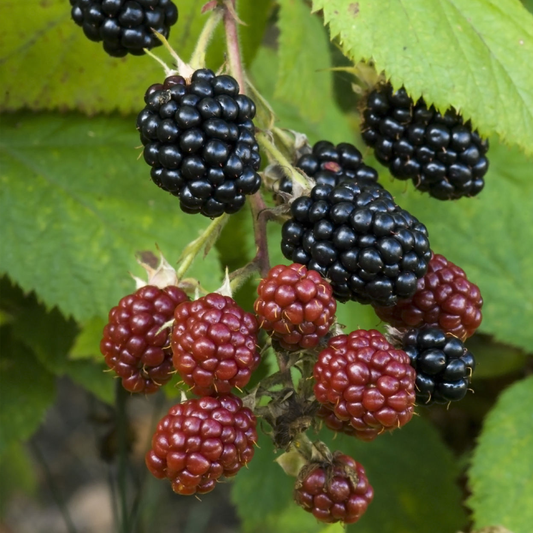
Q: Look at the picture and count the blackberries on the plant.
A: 13